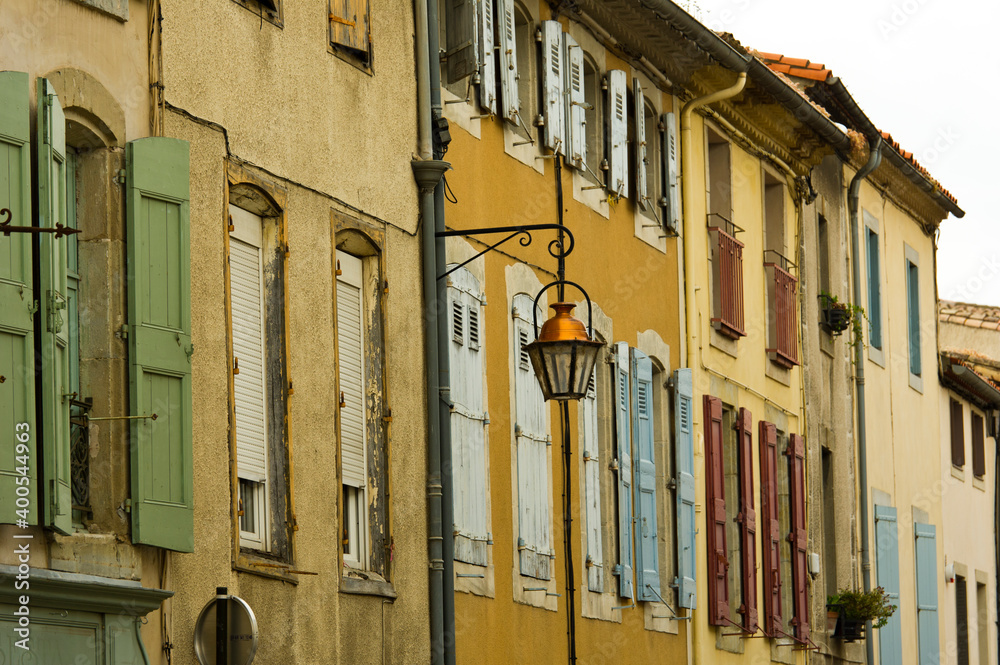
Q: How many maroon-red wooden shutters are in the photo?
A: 4